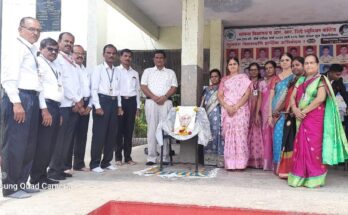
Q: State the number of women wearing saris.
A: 7